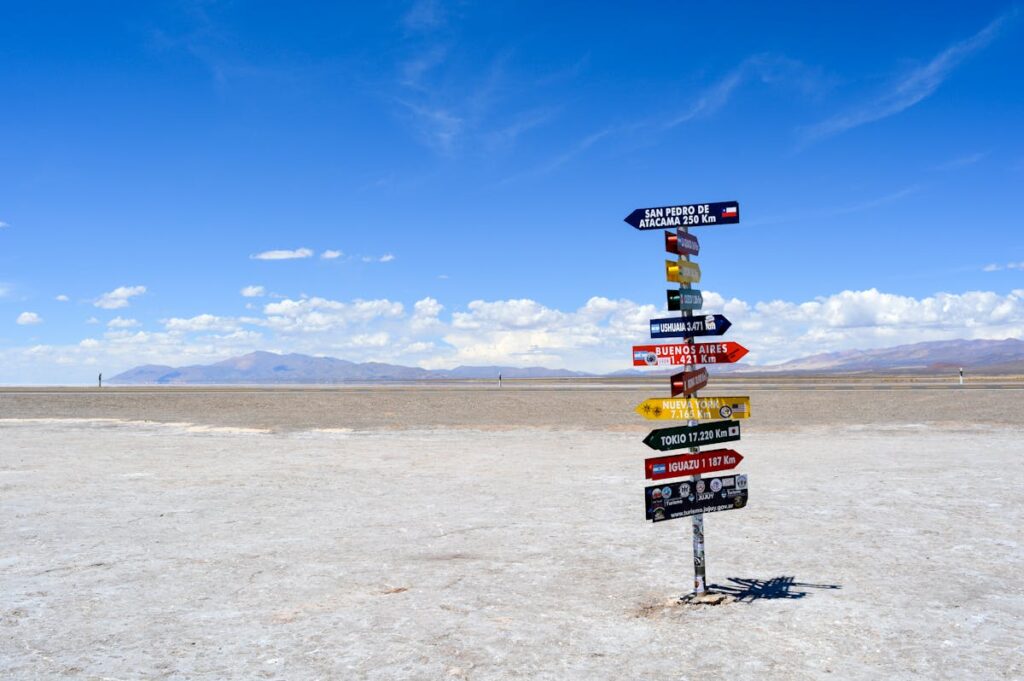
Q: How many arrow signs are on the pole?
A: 10